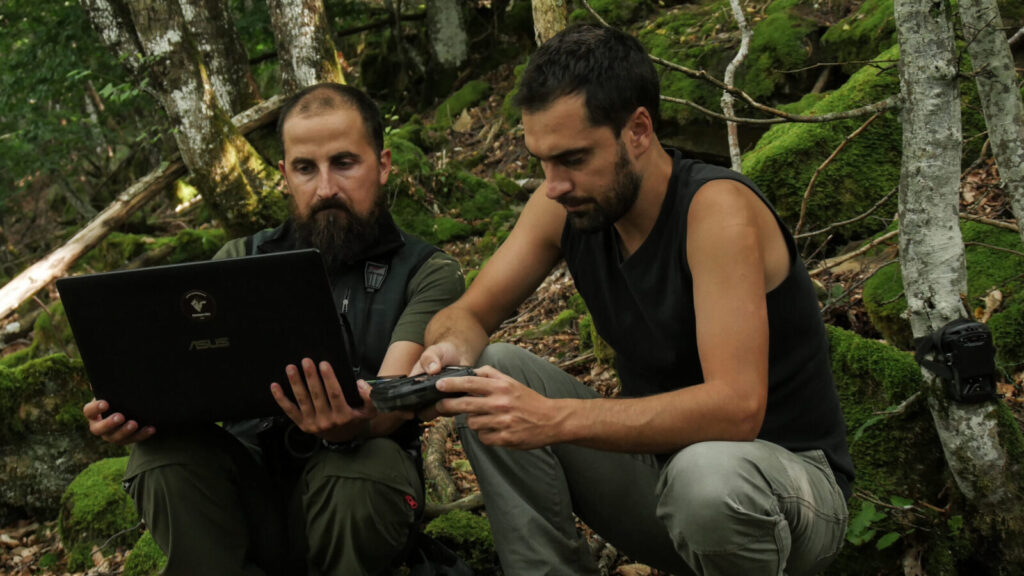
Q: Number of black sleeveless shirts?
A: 1